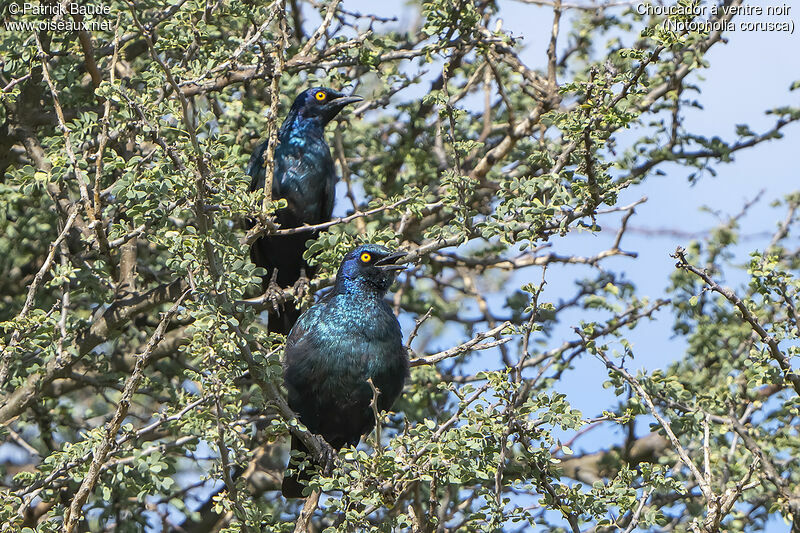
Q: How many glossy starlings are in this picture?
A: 2